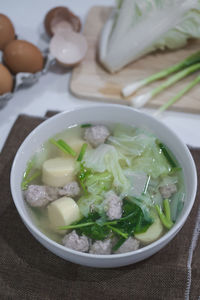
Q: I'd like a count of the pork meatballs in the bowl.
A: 8